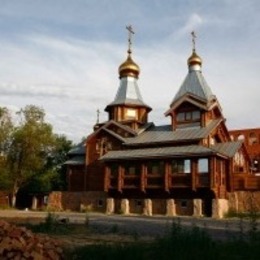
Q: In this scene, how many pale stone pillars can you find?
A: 6